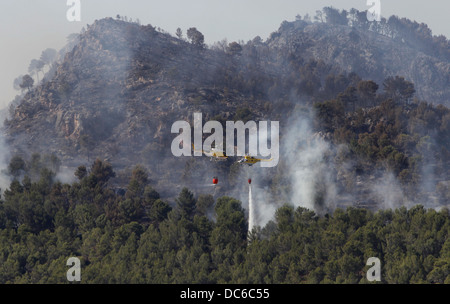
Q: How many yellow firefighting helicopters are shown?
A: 2